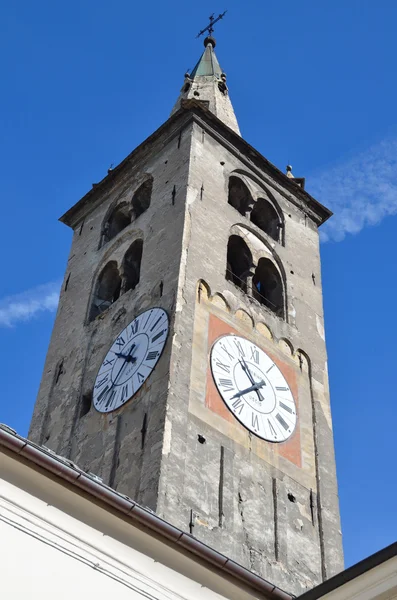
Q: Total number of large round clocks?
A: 2